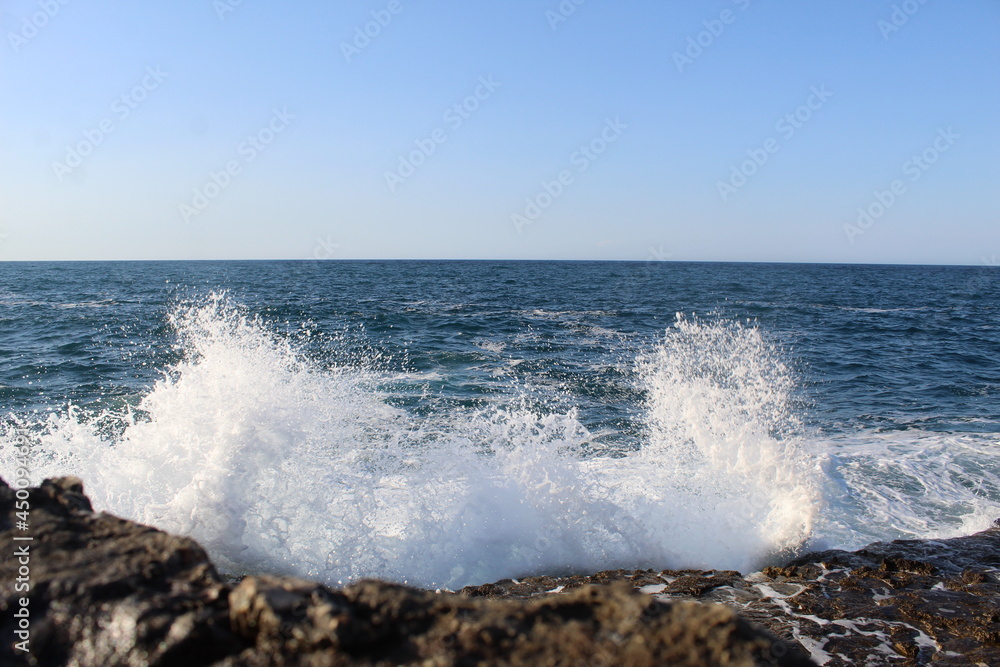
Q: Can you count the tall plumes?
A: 2